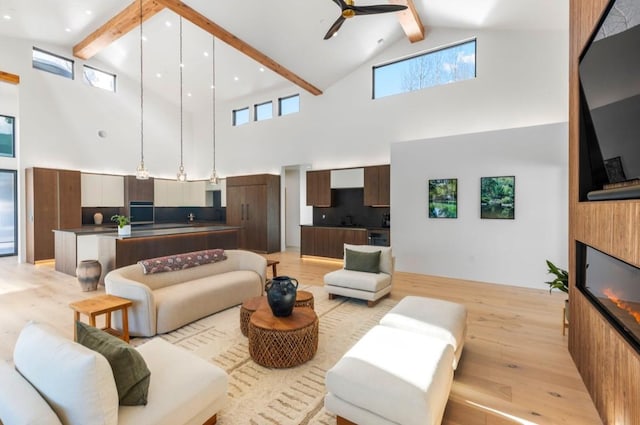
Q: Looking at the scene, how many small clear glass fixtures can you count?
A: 3